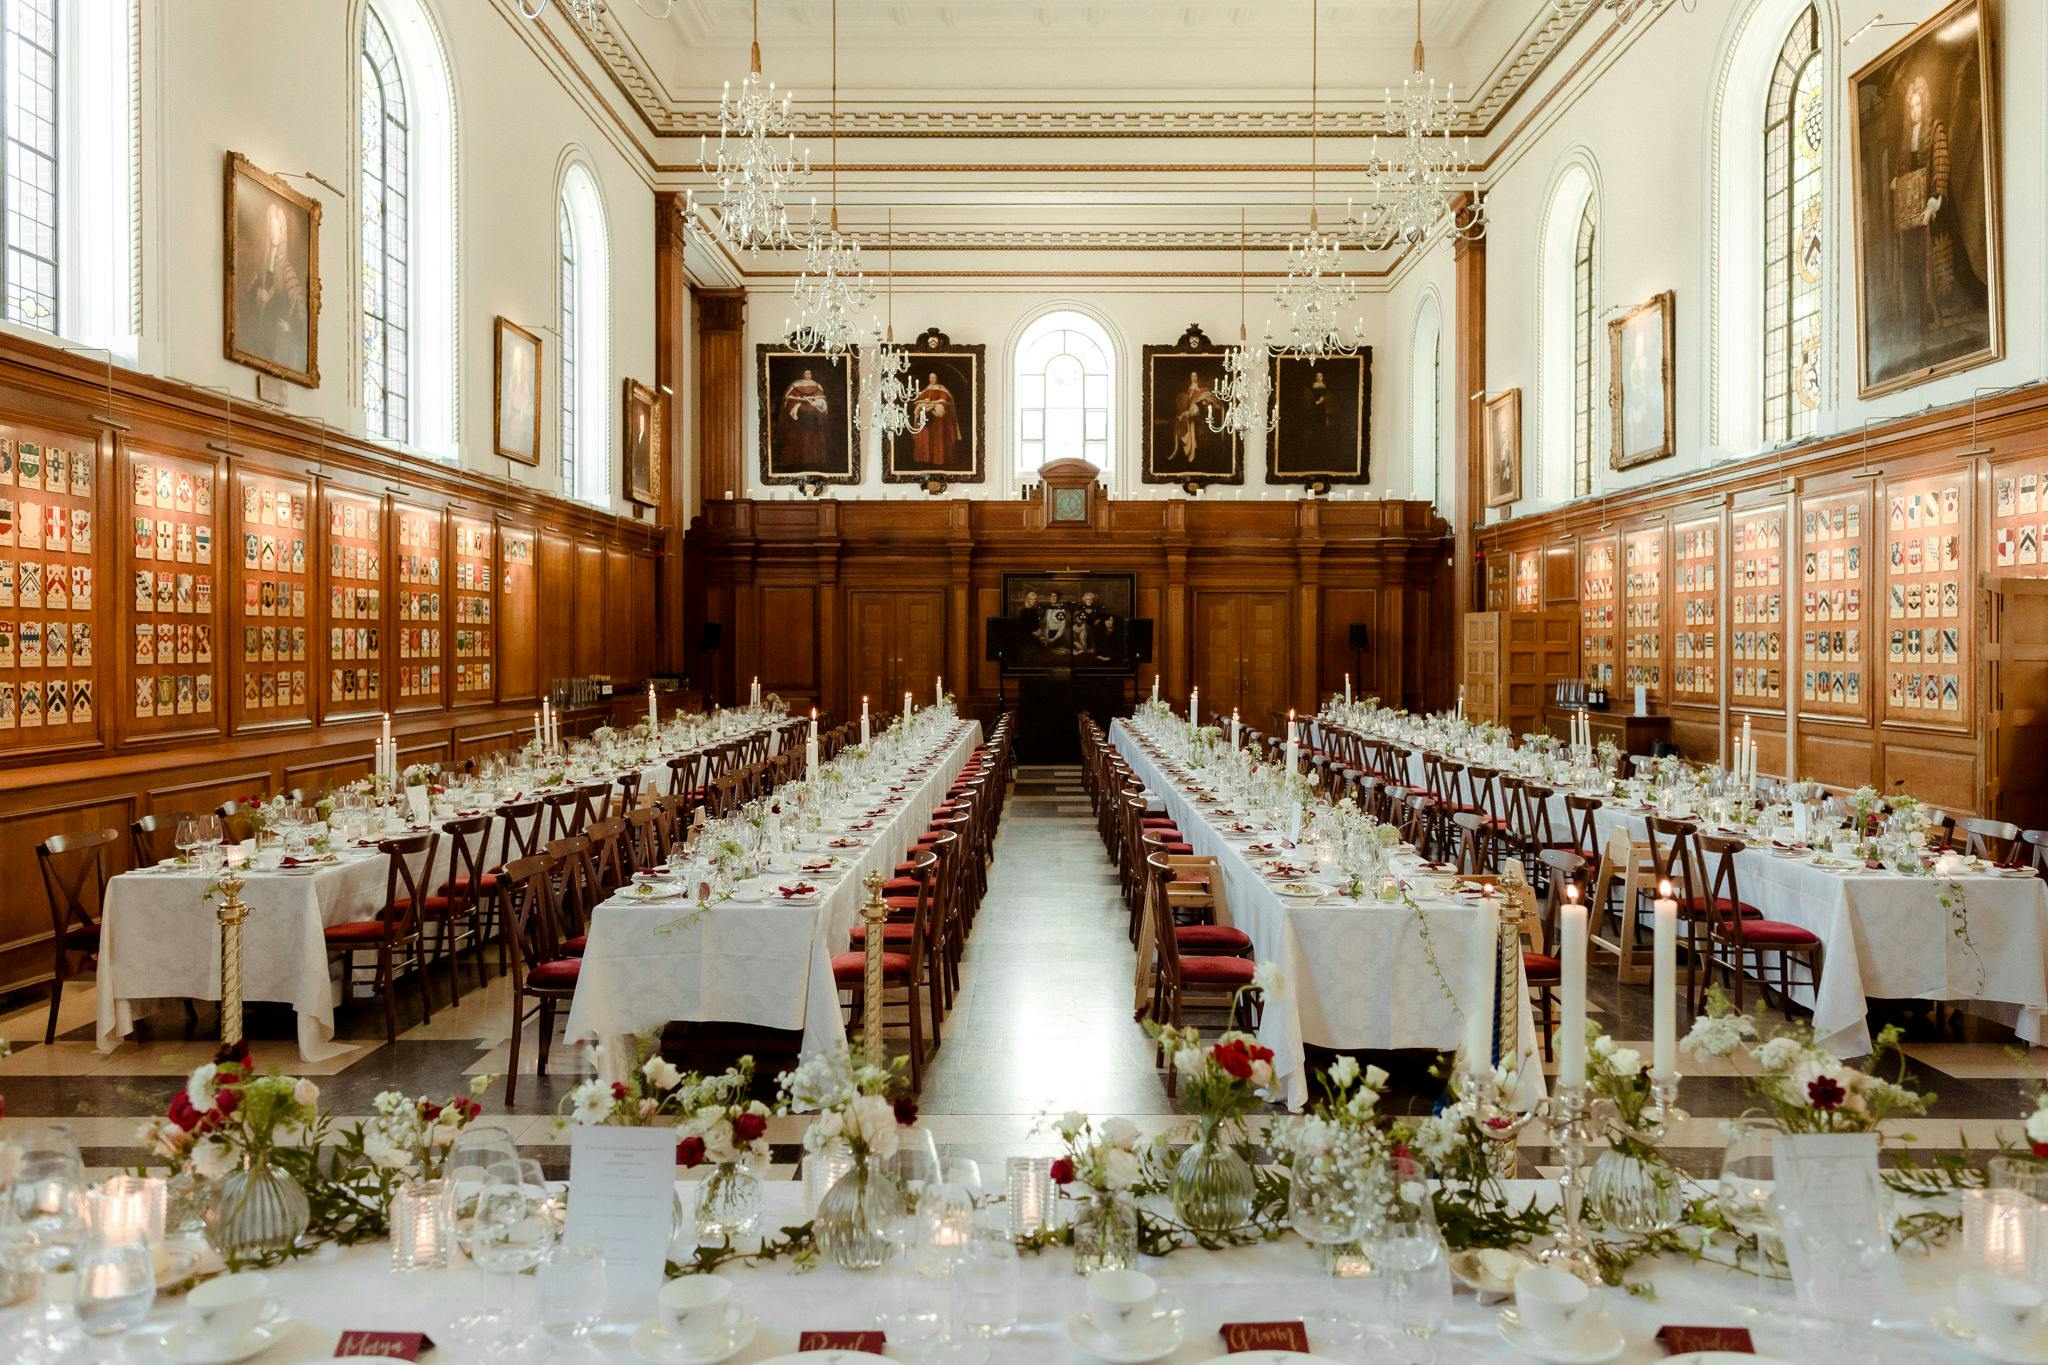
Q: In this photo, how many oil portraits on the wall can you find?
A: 11